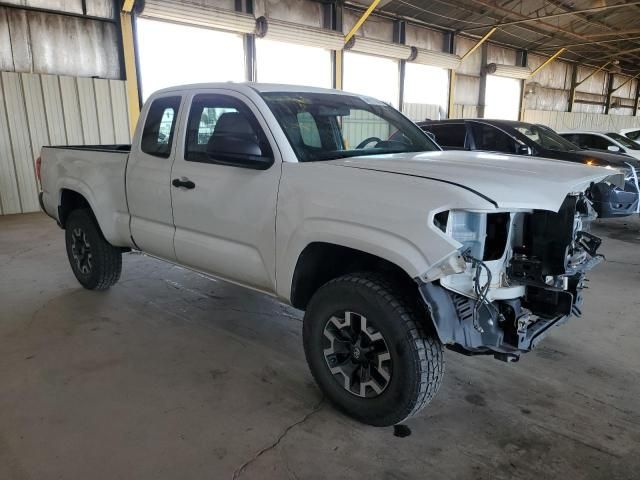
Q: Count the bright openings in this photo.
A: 5